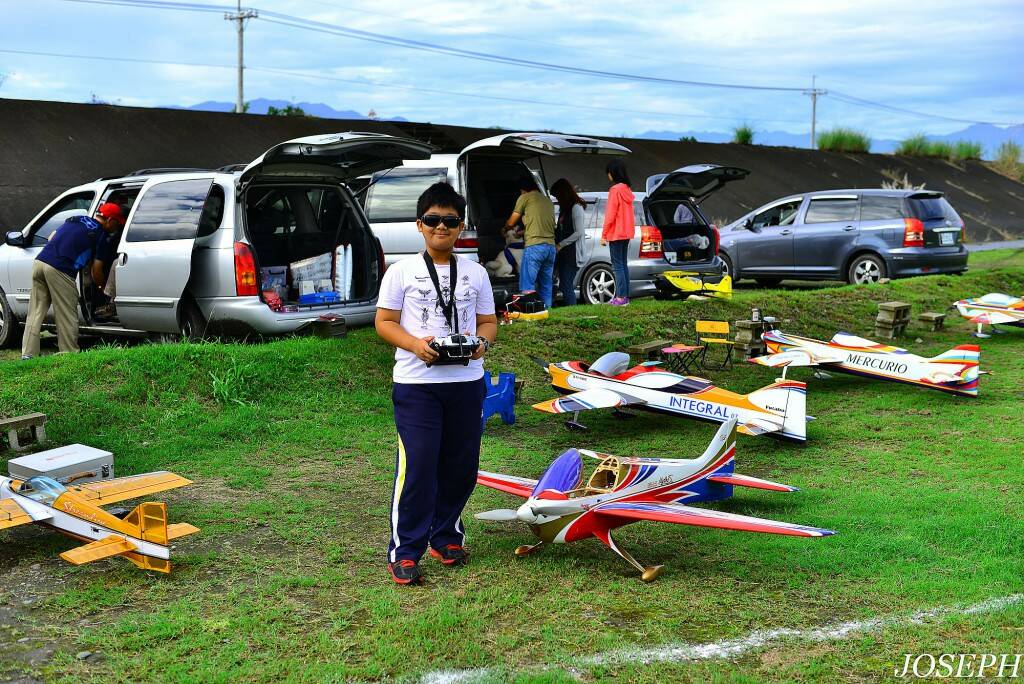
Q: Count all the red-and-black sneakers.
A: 2